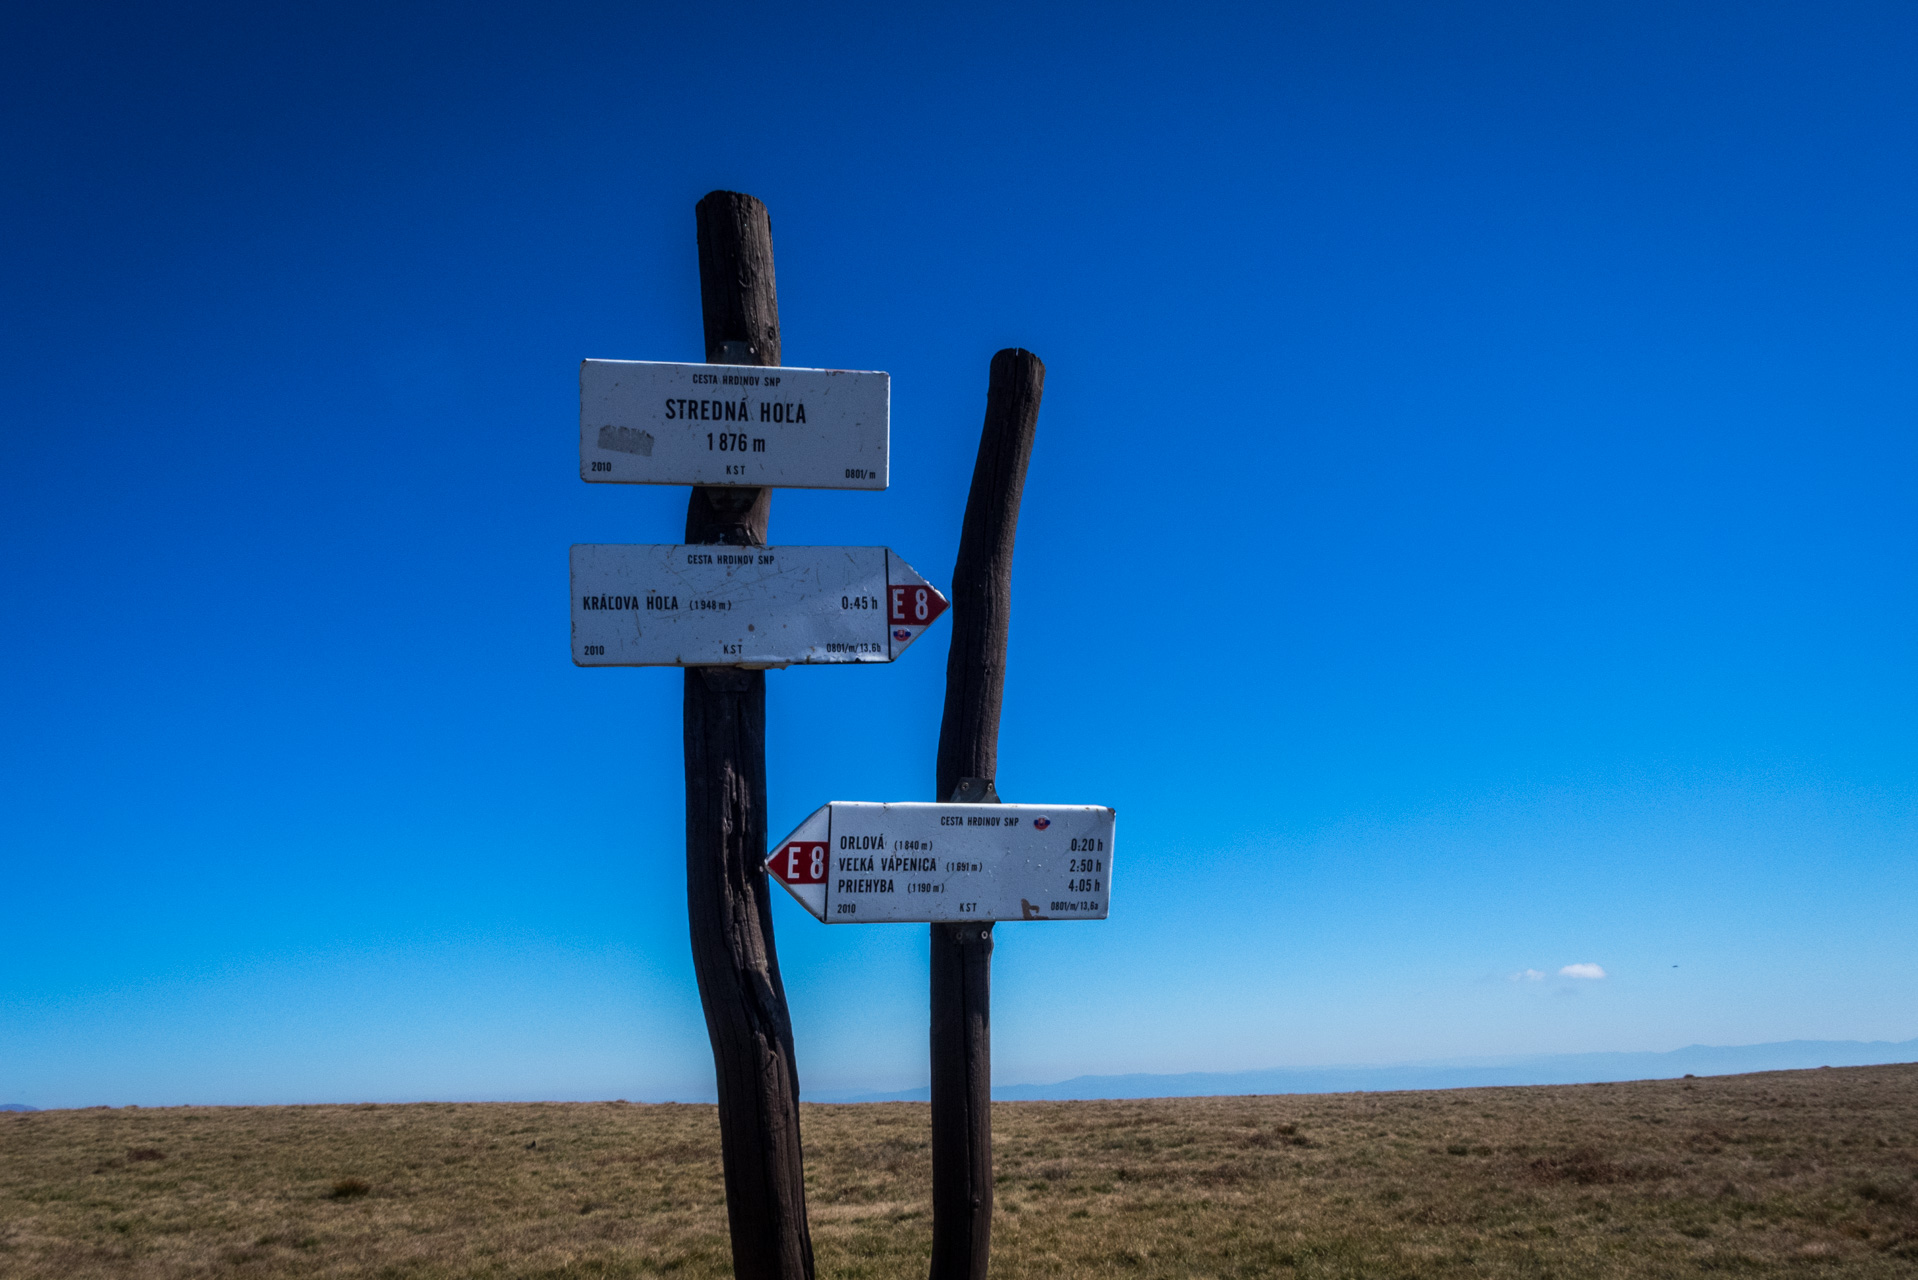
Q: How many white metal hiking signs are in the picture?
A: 3